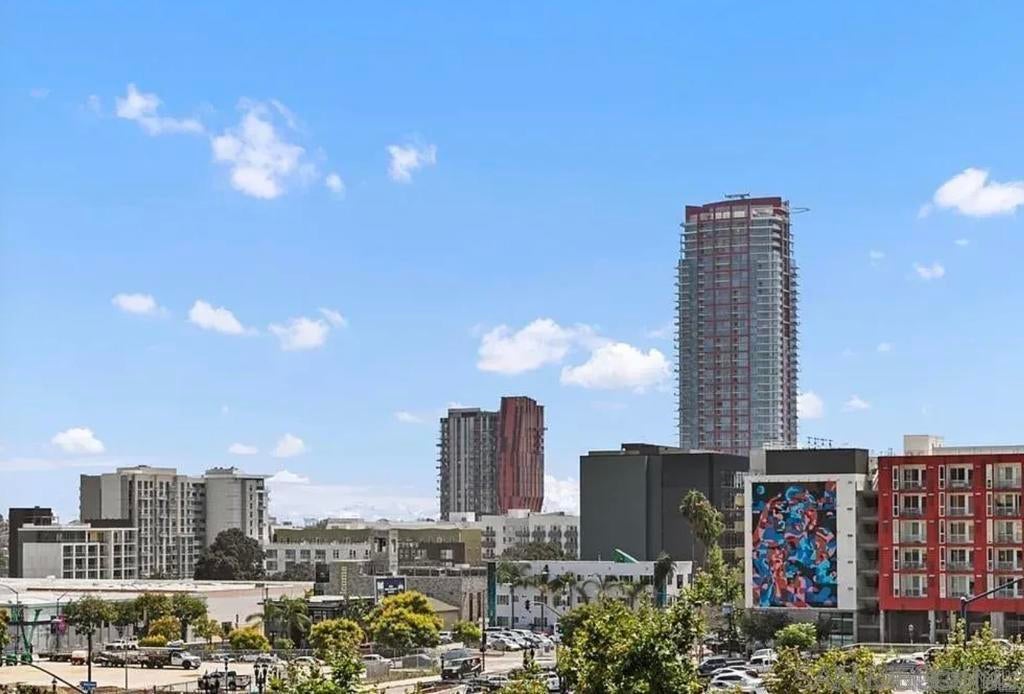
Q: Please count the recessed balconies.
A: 15